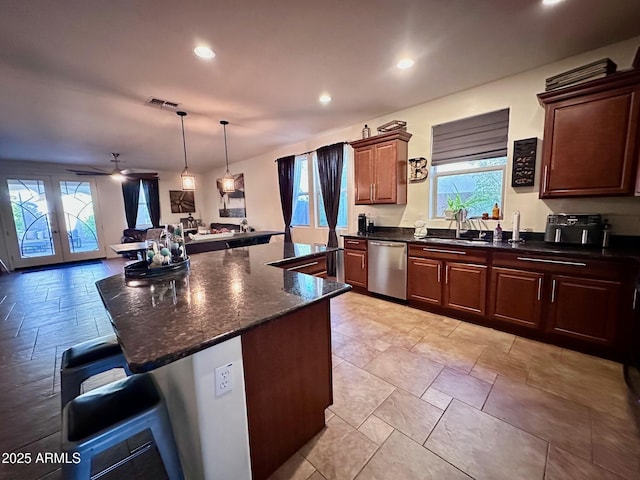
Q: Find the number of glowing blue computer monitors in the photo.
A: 0